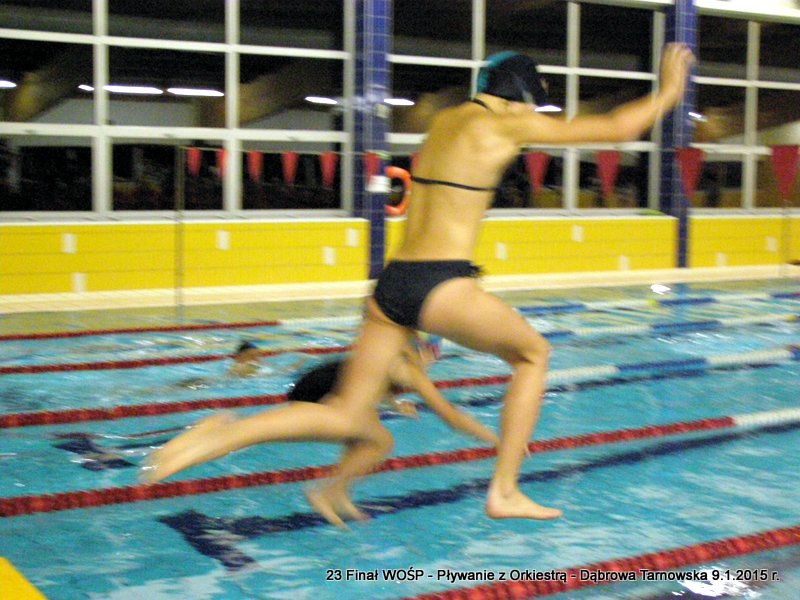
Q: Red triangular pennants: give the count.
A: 11